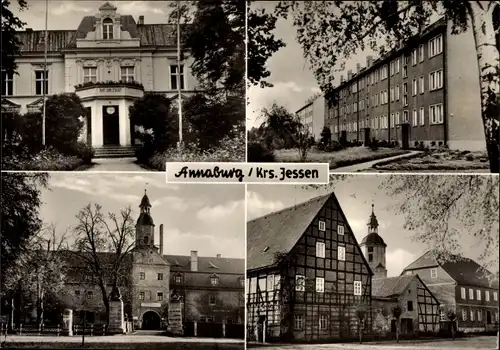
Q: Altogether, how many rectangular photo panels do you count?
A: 4